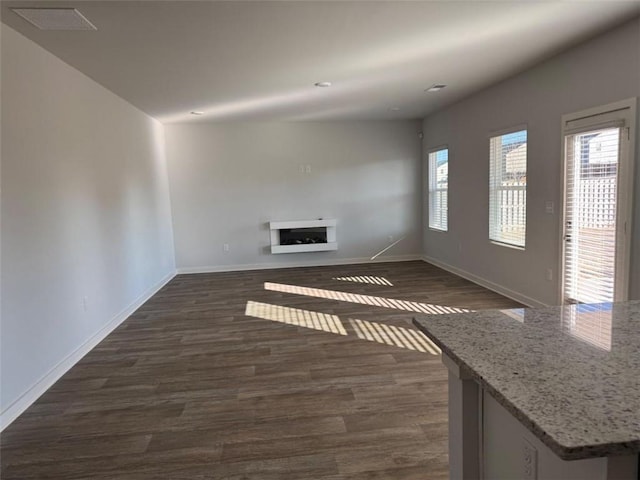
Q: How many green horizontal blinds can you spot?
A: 0